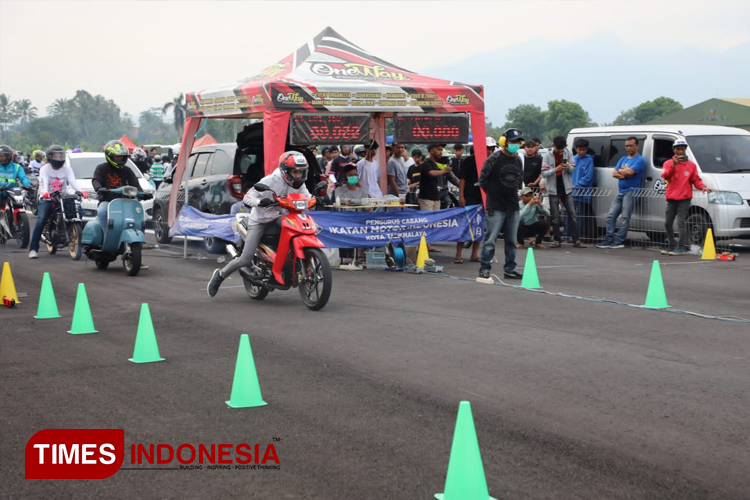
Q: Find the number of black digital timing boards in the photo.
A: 2